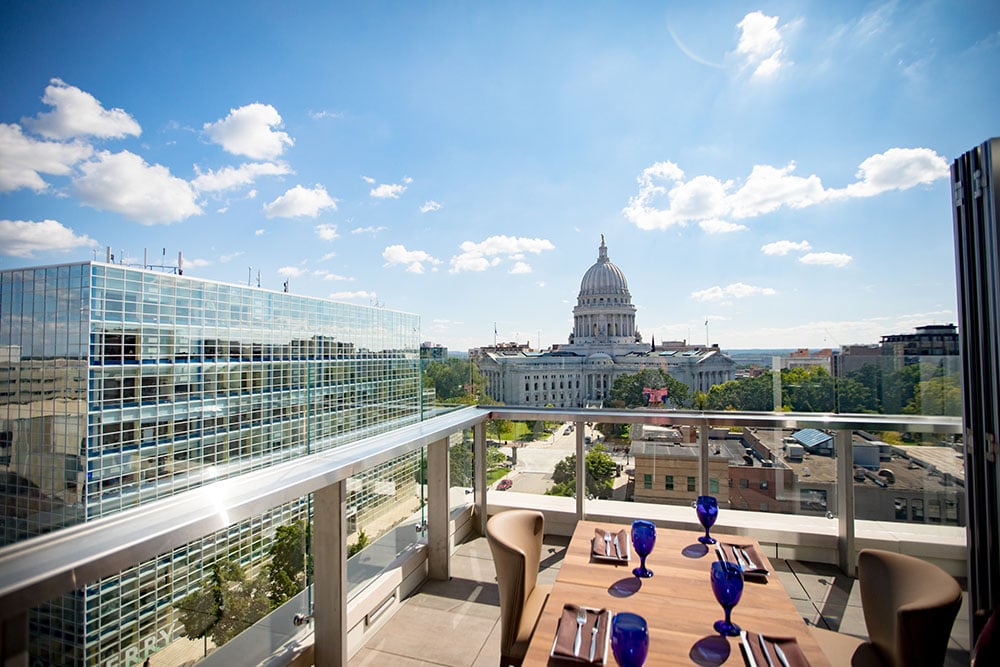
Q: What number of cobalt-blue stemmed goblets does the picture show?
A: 4